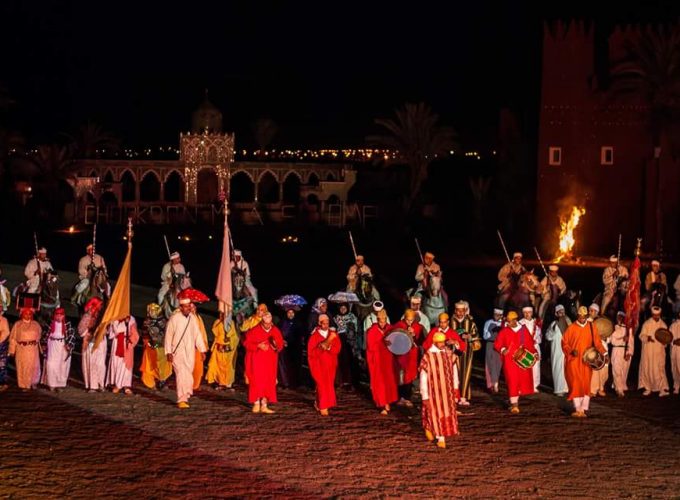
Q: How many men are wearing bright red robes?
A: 6